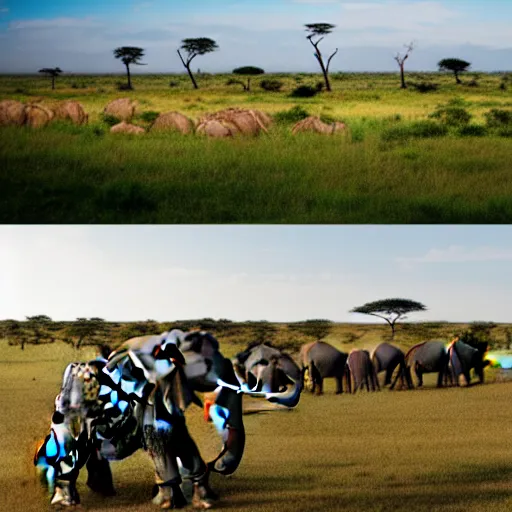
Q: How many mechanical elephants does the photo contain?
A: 1